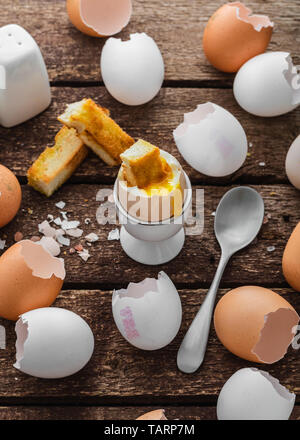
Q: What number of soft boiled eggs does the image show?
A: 1